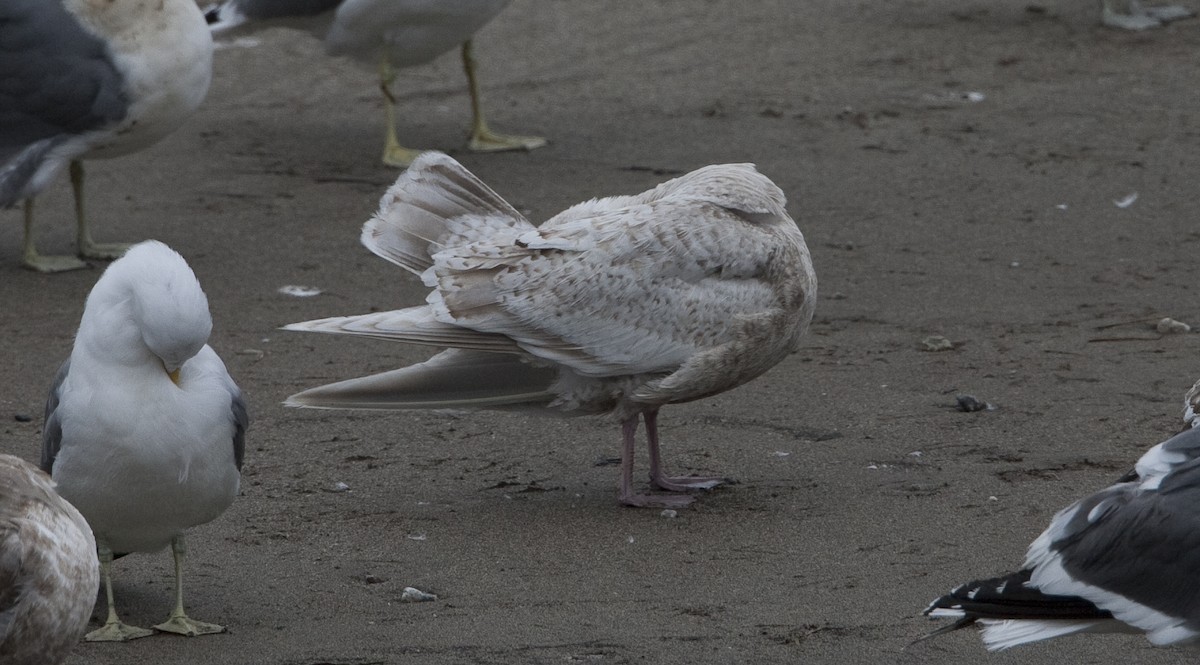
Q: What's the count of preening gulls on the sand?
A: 2